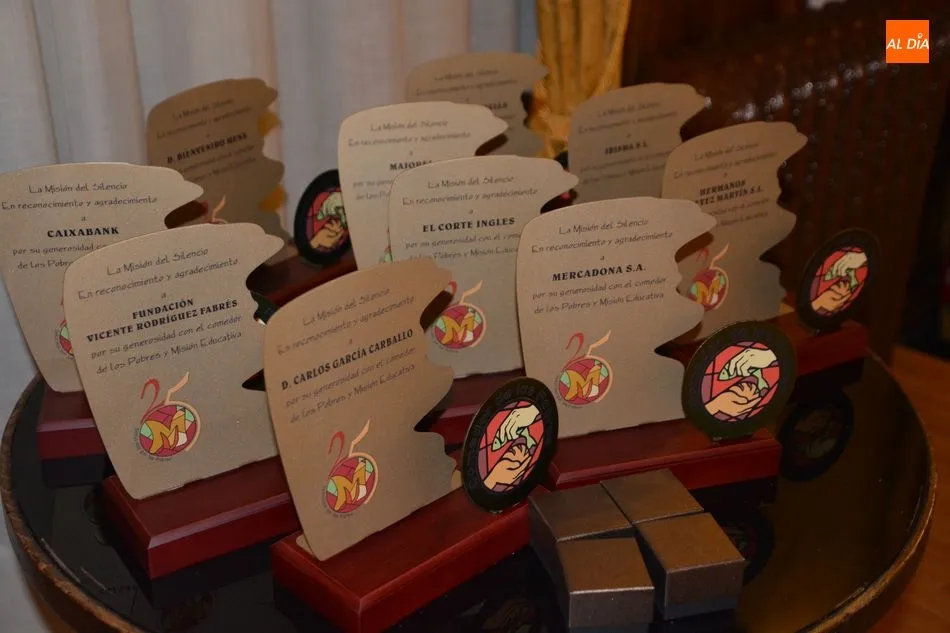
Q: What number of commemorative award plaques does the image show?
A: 10